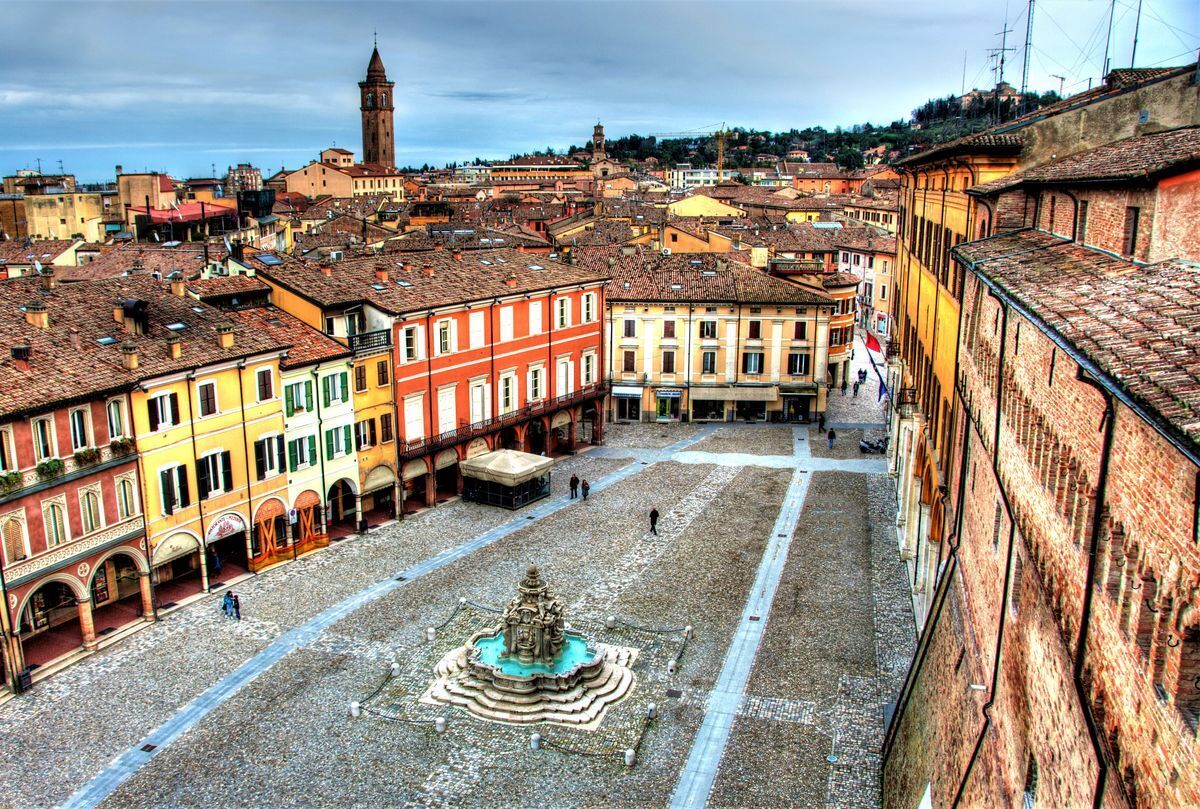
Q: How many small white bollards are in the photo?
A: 11